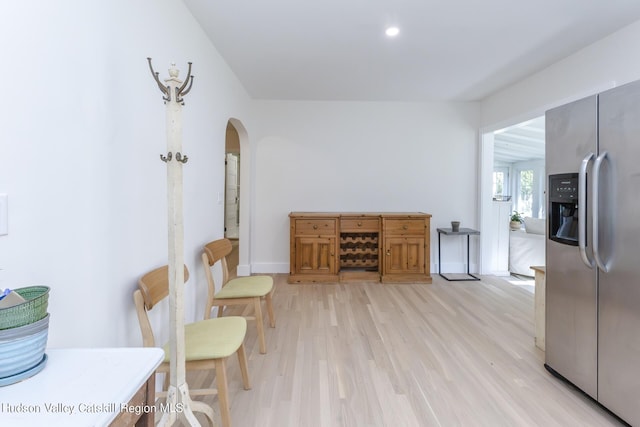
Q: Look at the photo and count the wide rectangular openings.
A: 1